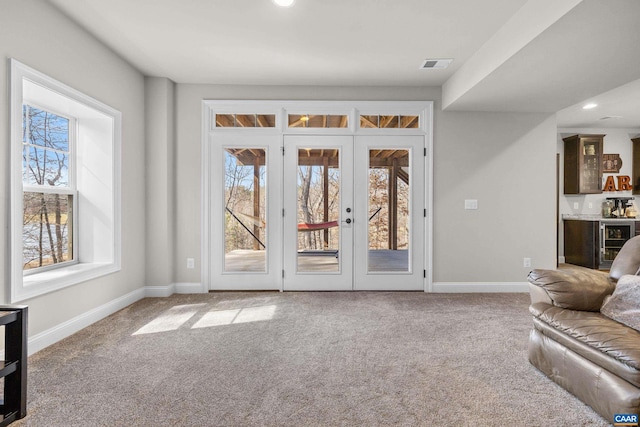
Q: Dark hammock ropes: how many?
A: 2